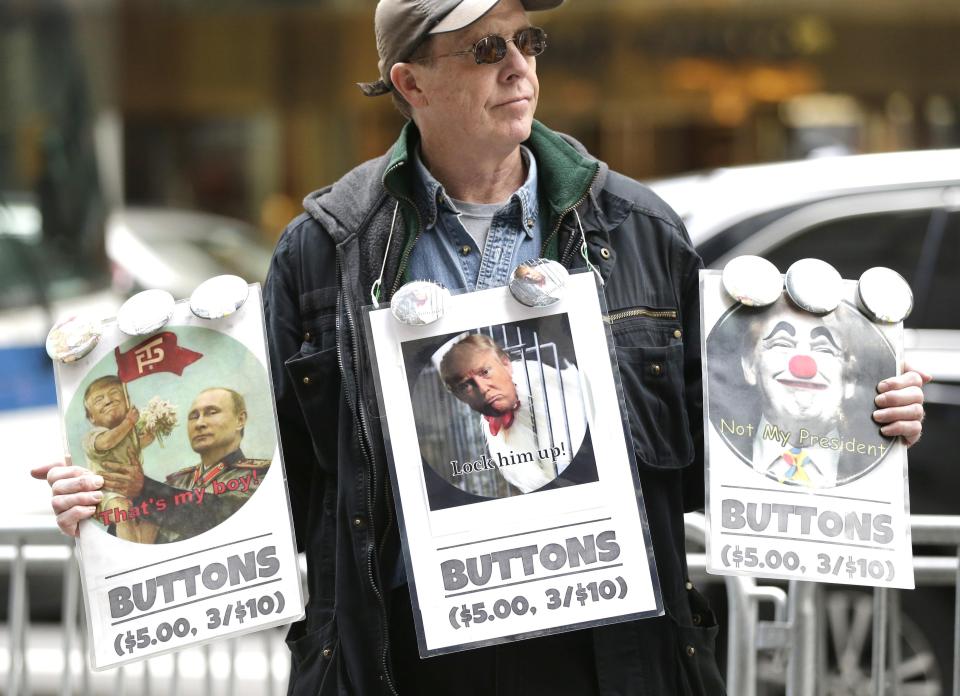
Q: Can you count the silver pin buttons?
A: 8